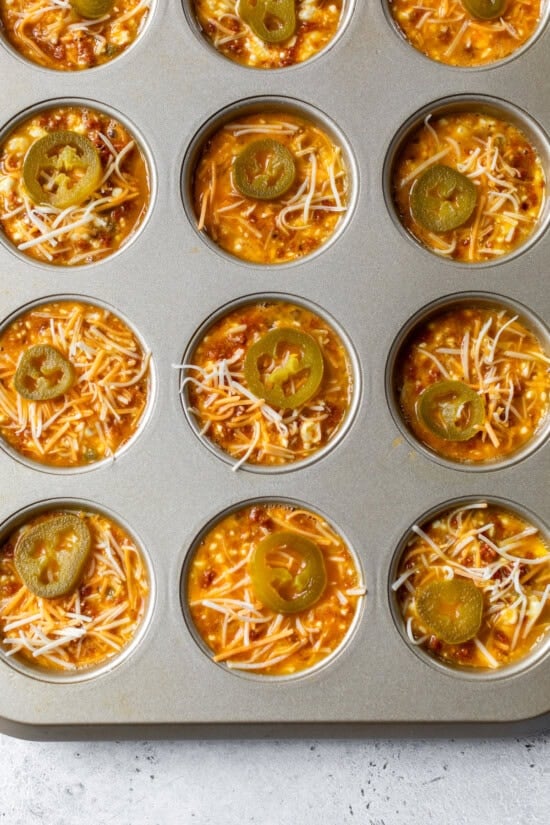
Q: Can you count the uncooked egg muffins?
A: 12